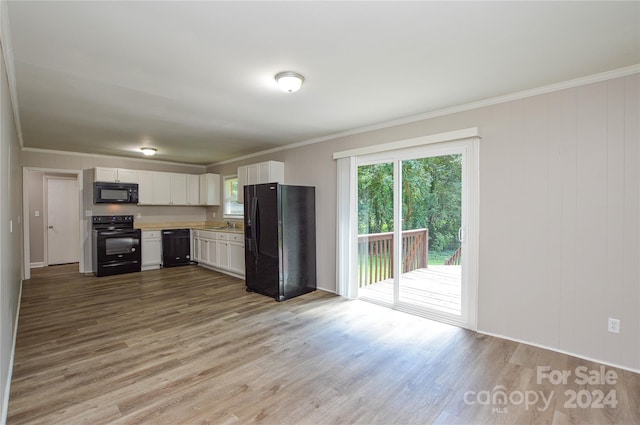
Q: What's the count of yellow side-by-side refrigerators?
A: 0